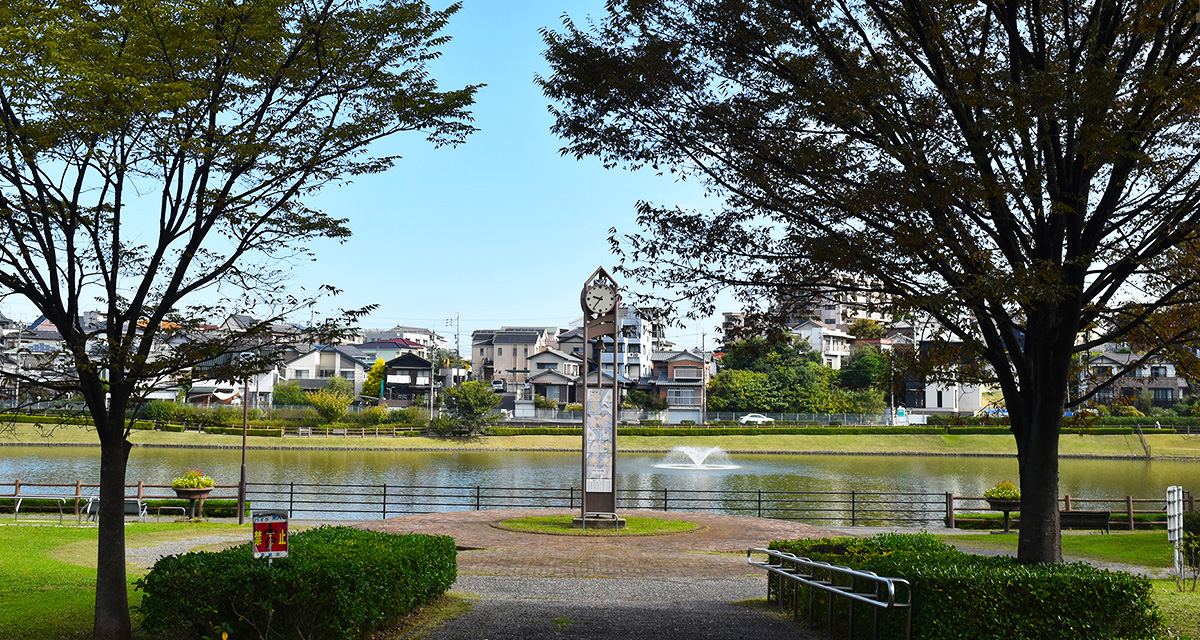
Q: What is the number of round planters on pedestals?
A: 2